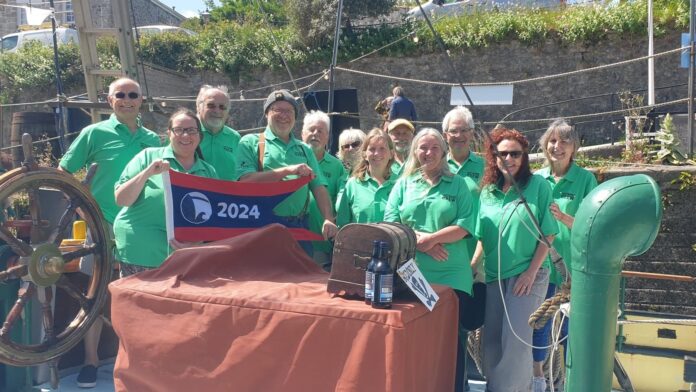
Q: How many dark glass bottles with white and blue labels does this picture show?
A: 2